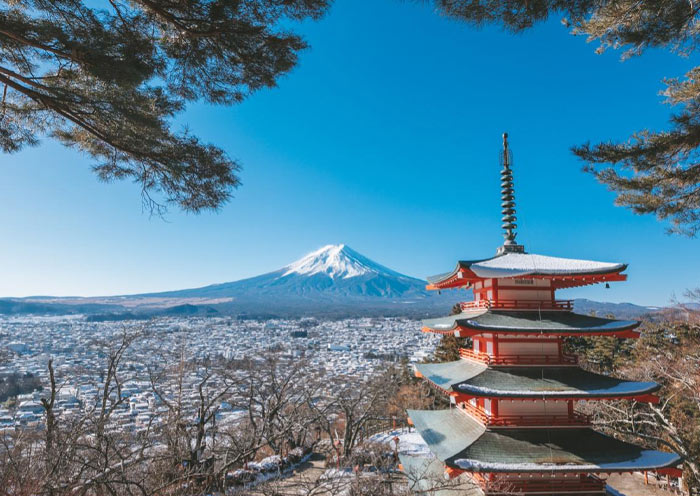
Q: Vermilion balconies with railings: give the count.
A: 4